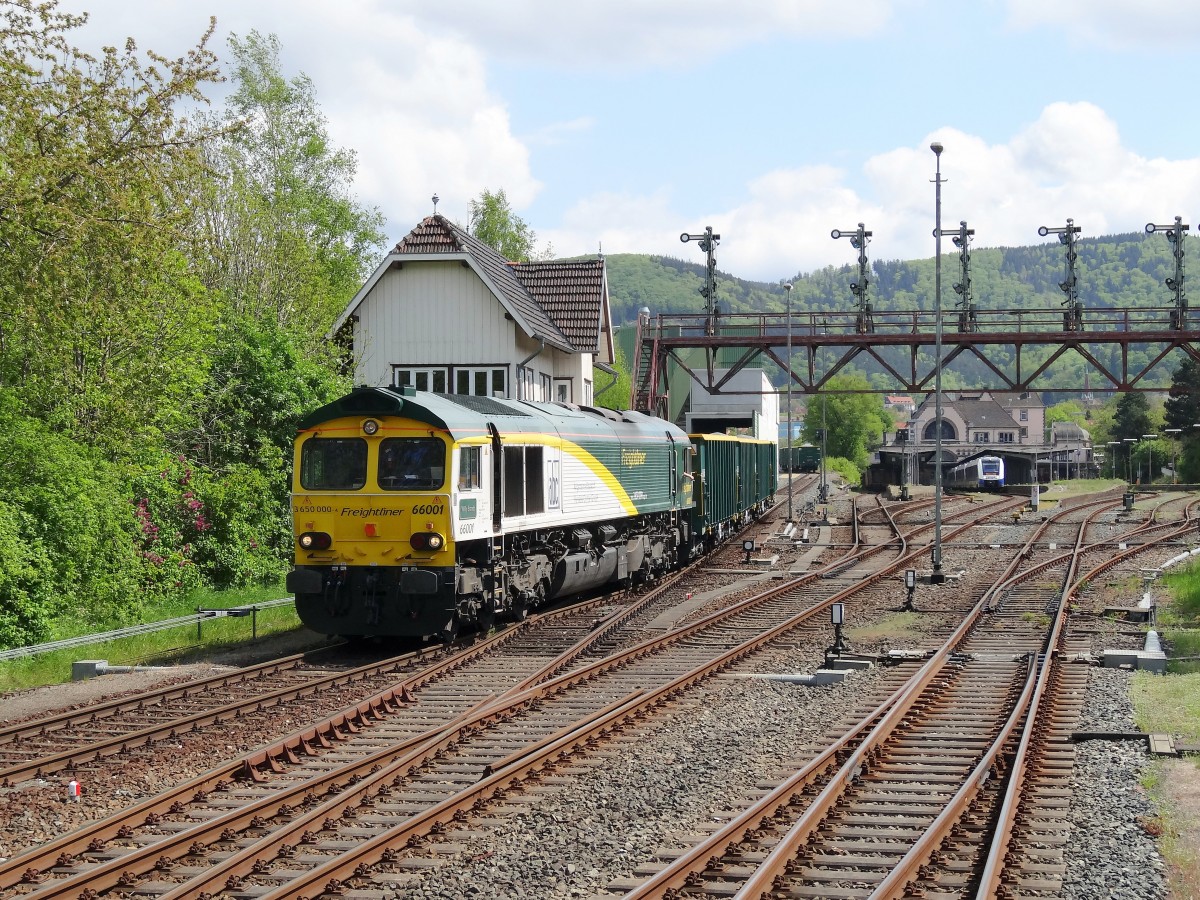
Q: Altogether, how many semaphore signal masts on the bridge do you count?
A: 5